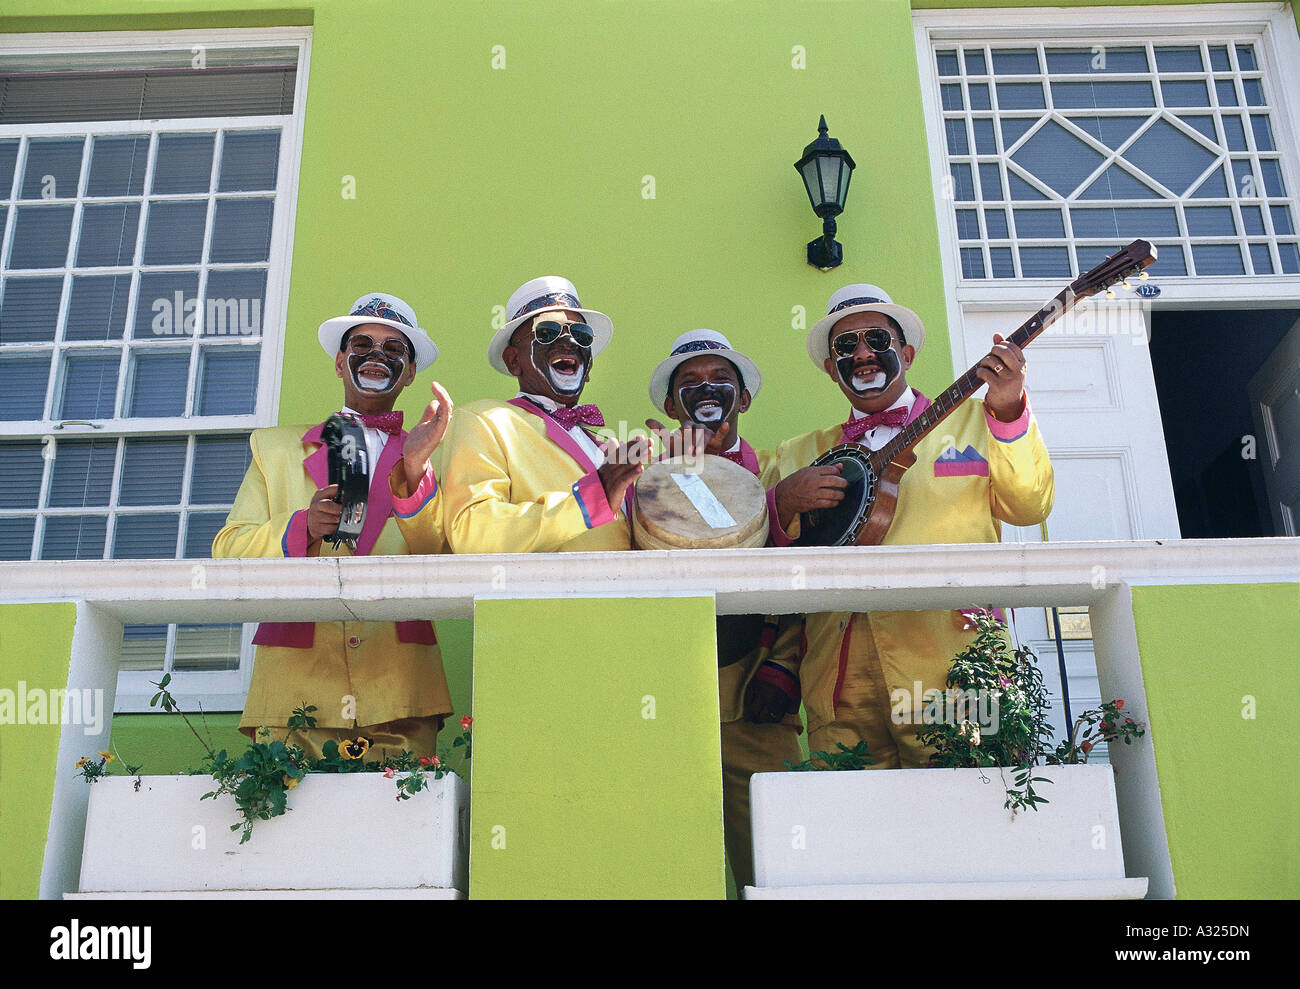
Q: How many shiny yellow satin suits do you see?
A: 4